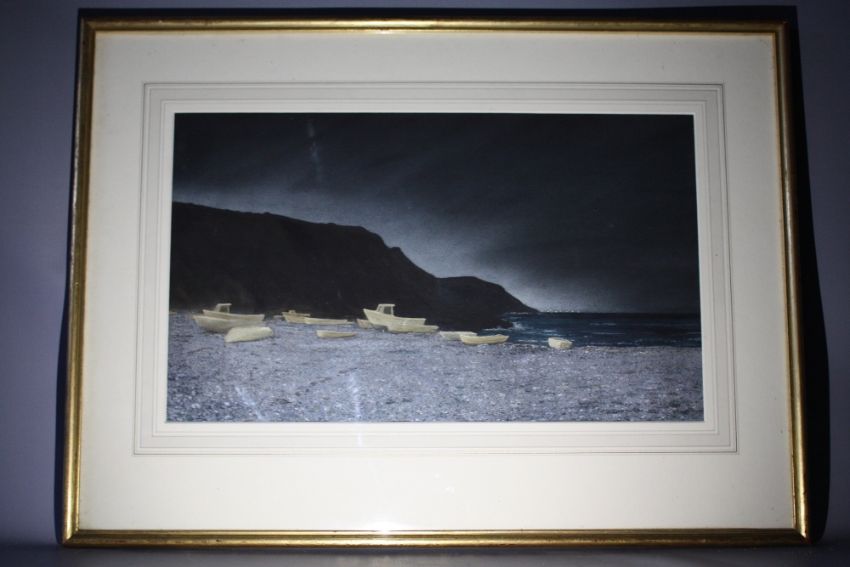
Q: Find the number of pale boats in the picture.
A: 12